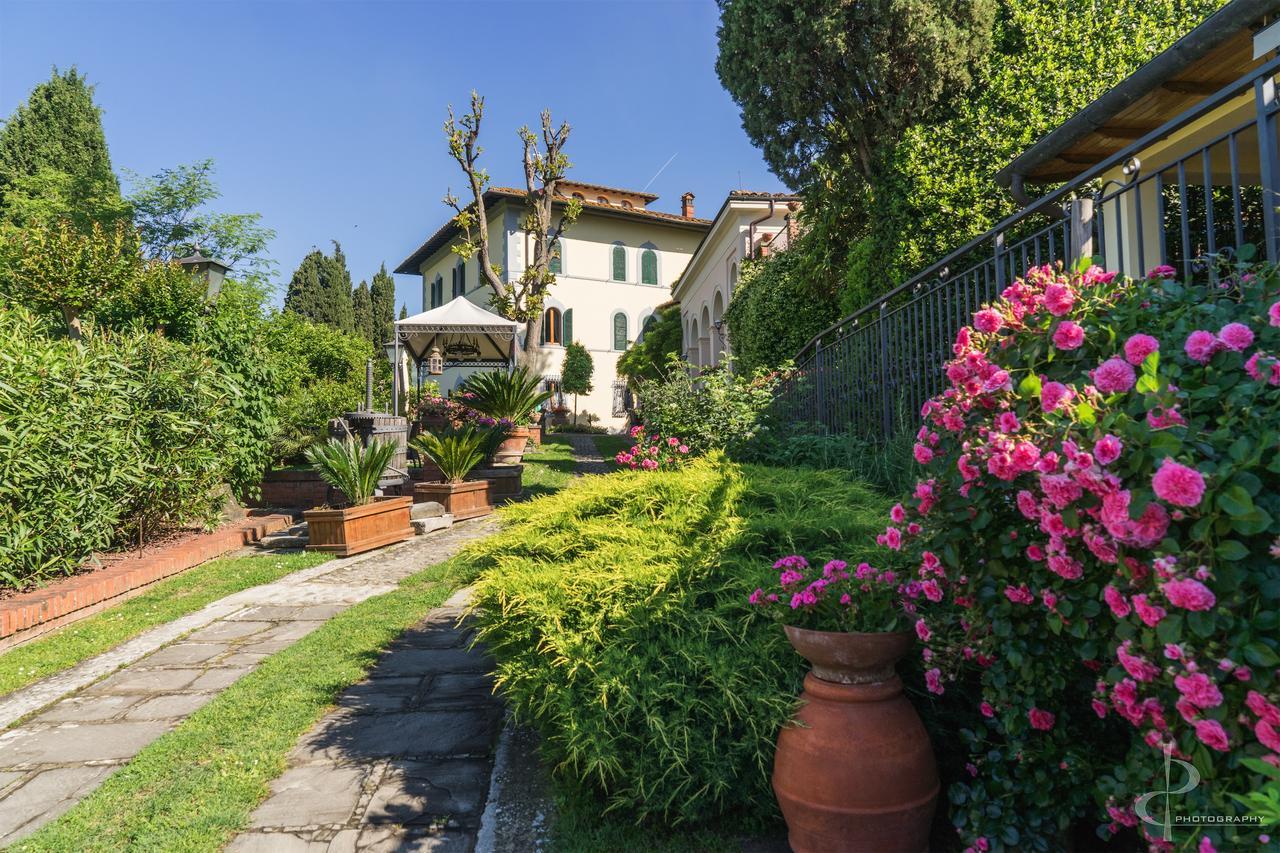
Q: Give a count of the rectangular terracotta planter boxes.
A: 2